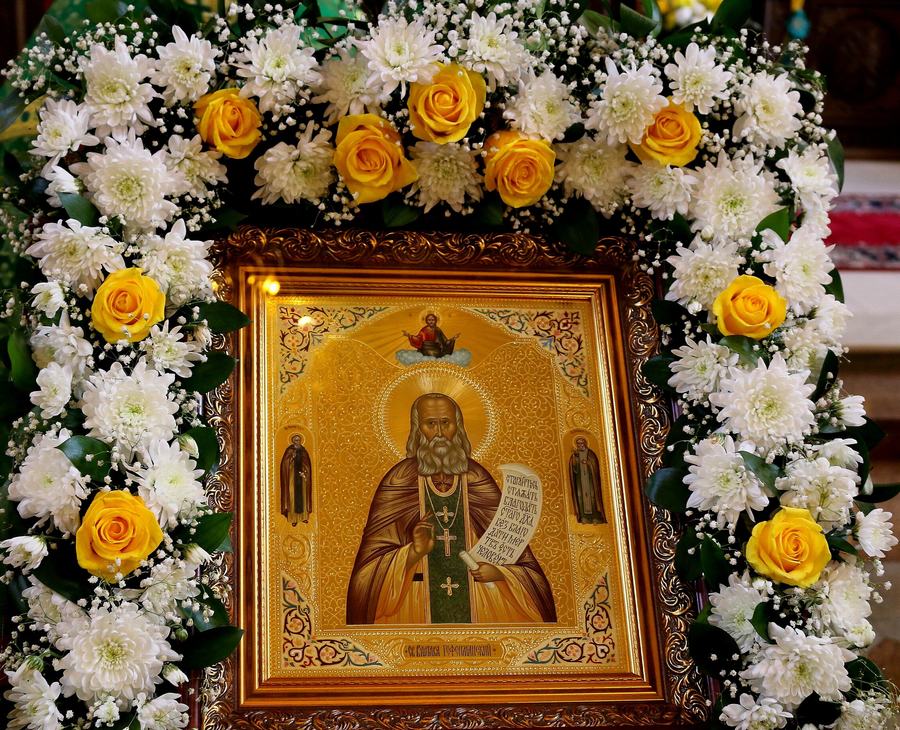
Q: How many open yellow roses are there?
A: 9